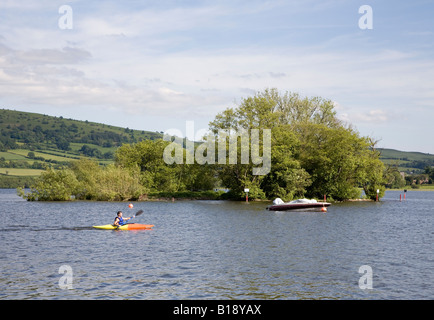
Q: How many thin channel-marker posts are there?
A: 5